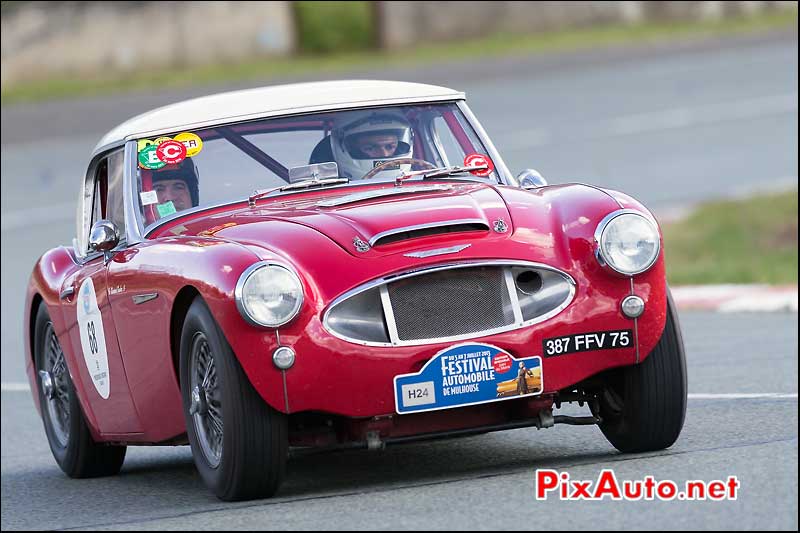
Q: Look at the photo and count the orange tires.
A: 0